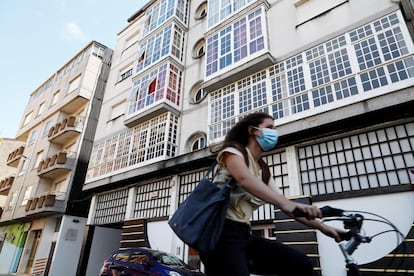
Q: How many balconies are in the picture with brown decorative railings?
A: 5